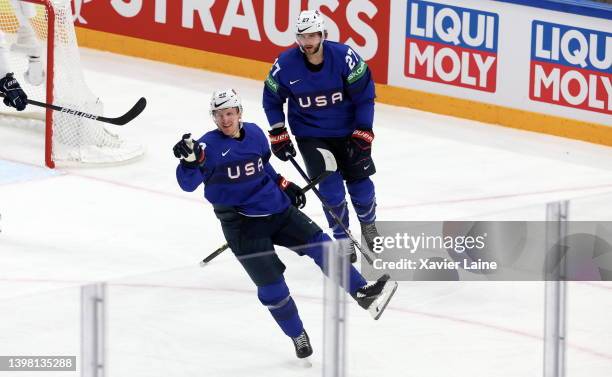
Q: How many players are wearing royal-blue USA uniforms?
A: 2